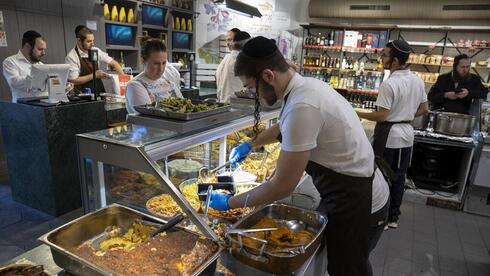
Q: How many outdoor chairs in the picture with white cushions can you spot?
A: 0